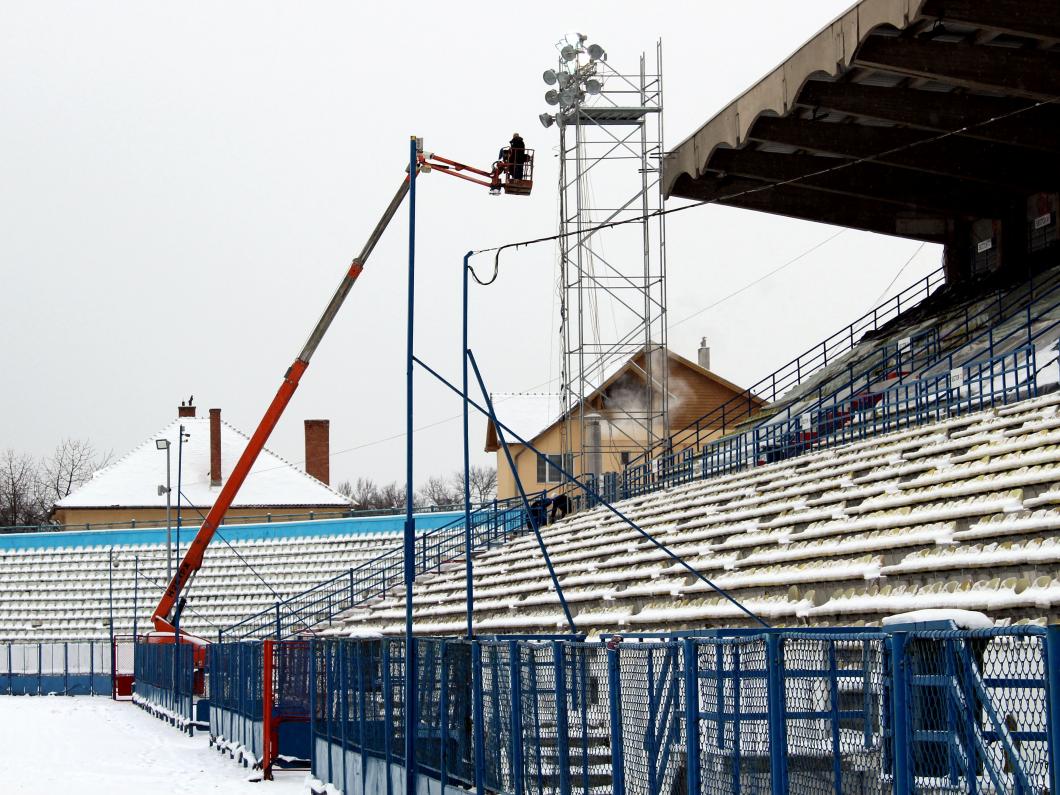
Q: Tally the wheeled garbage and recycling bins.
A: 0